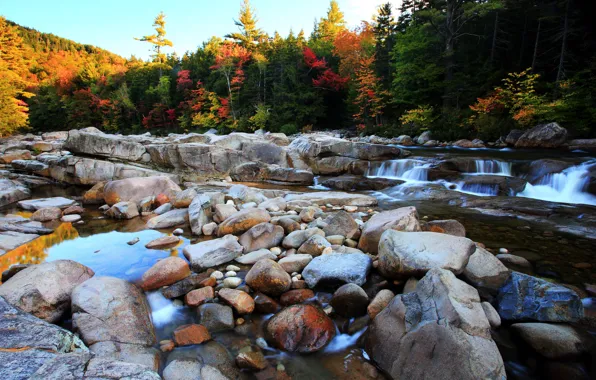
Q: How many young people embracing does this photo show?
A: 0